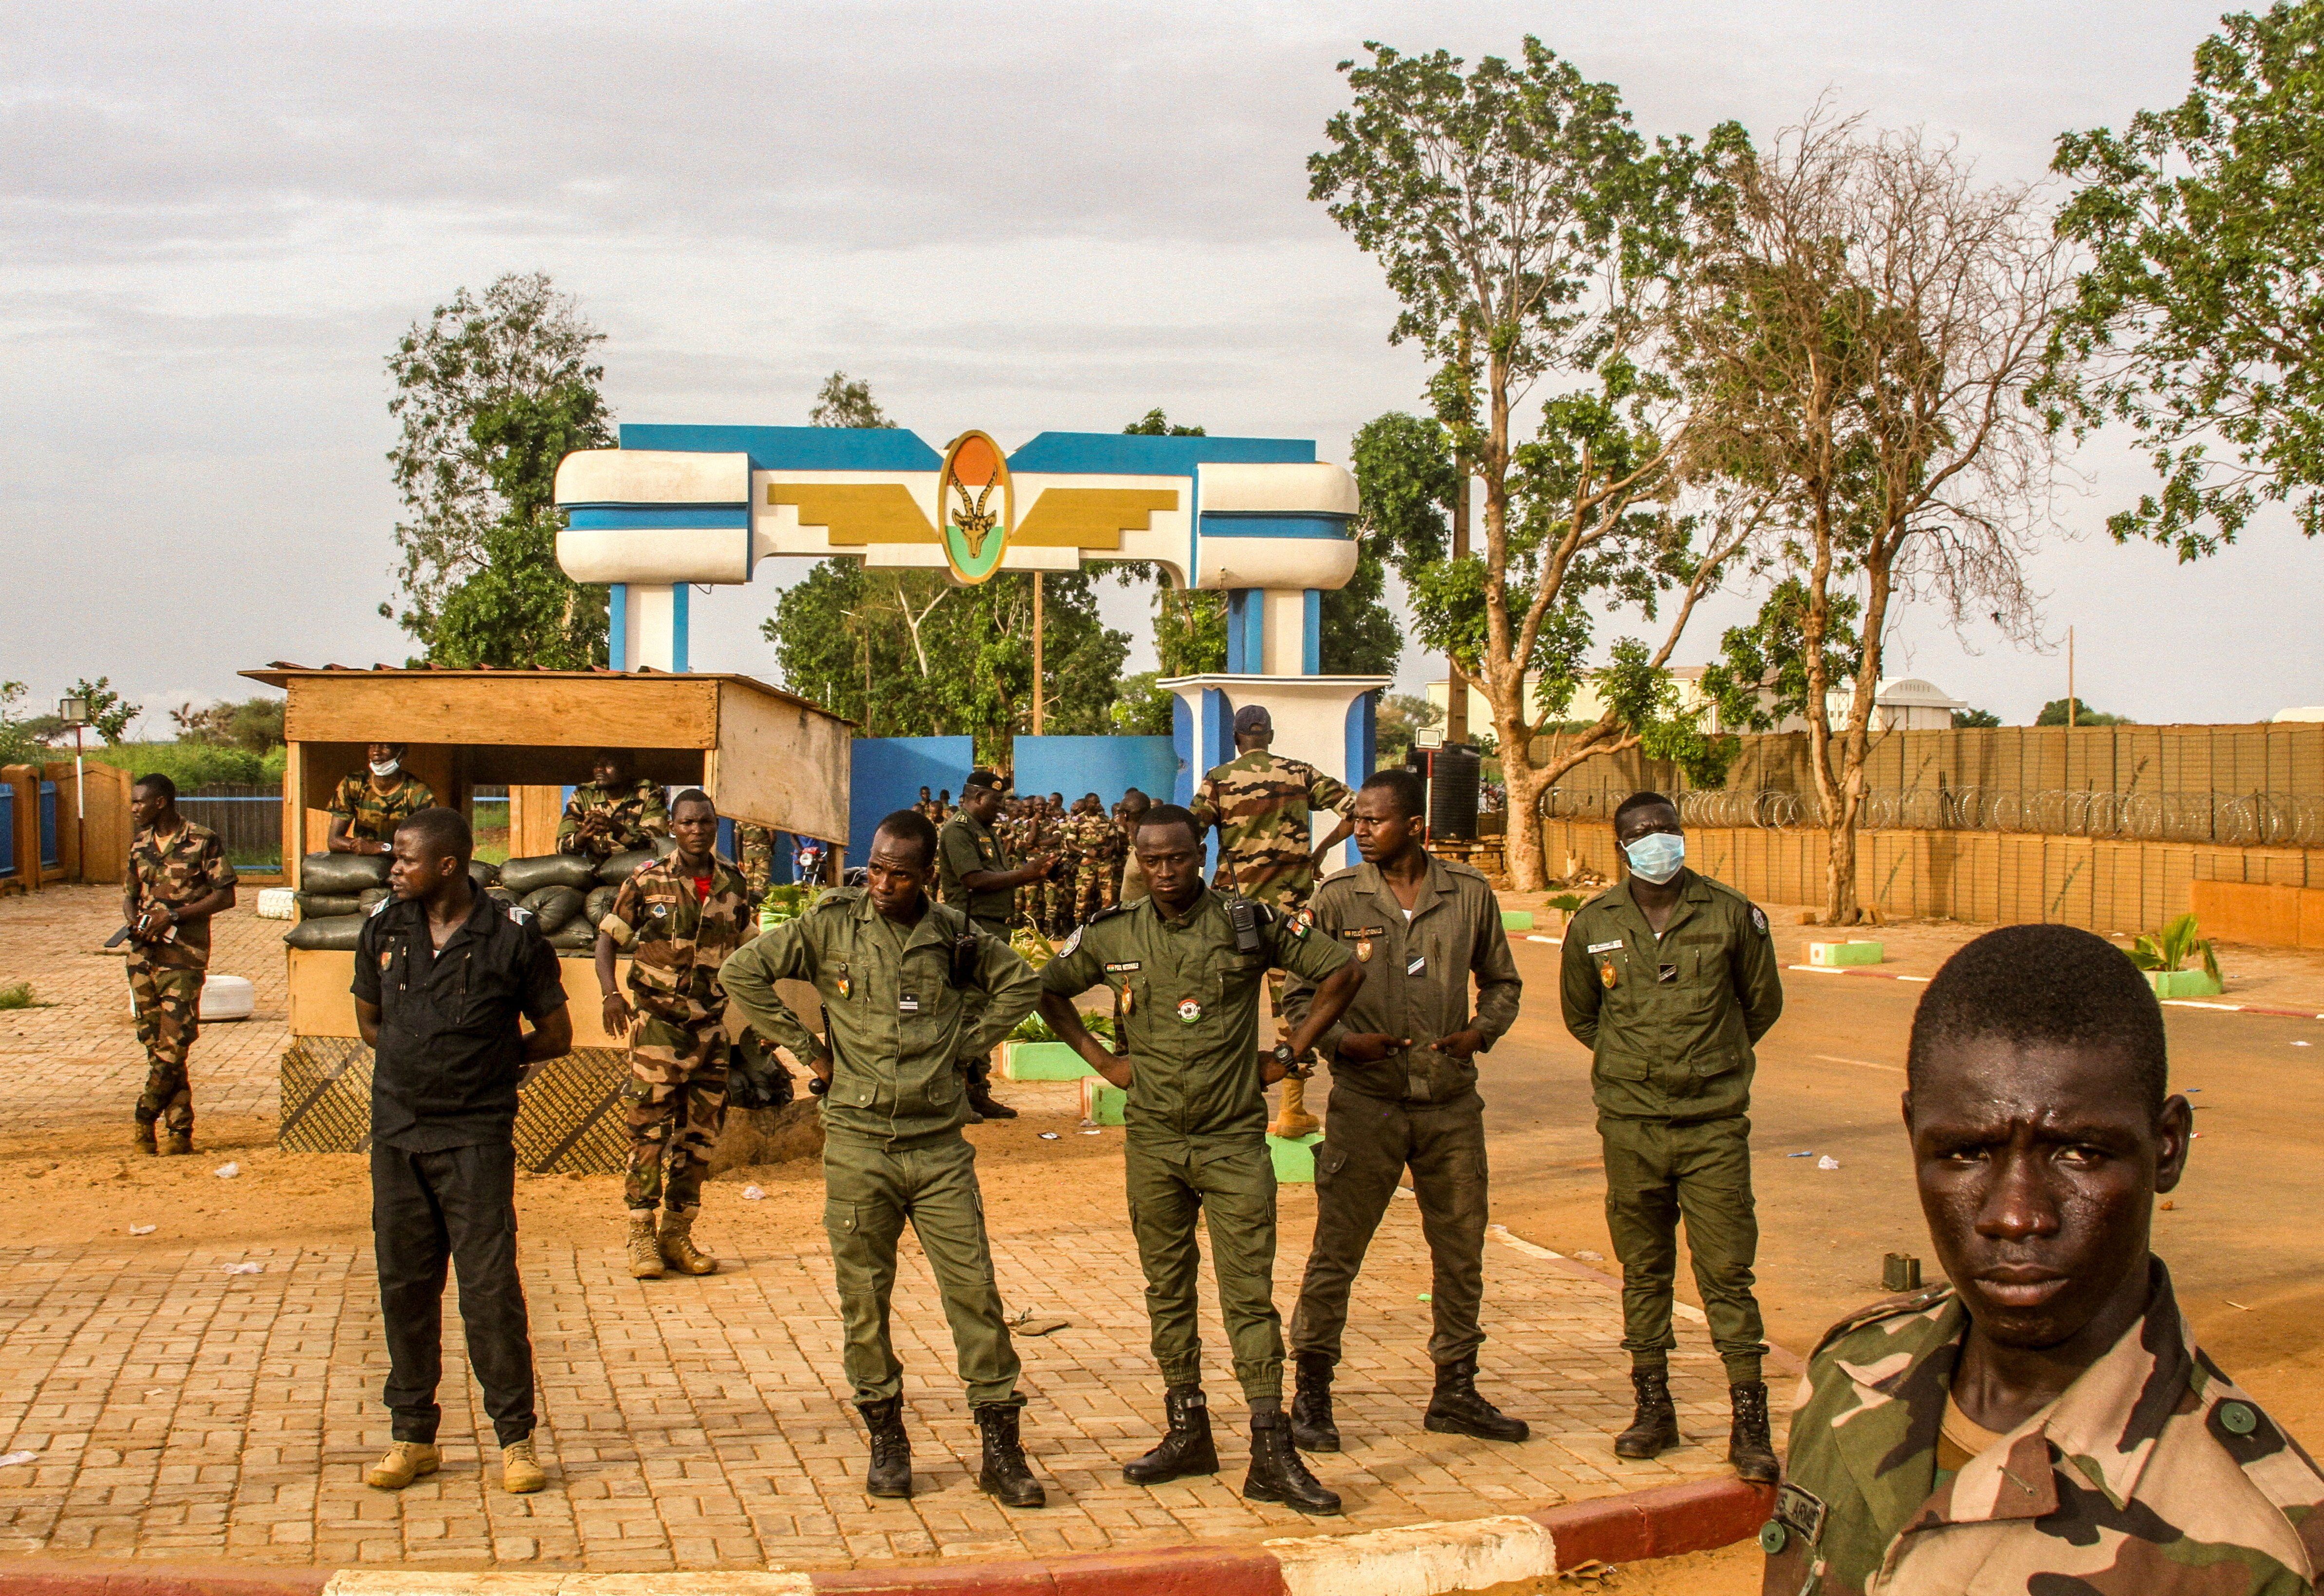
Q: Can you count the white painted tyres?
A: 2